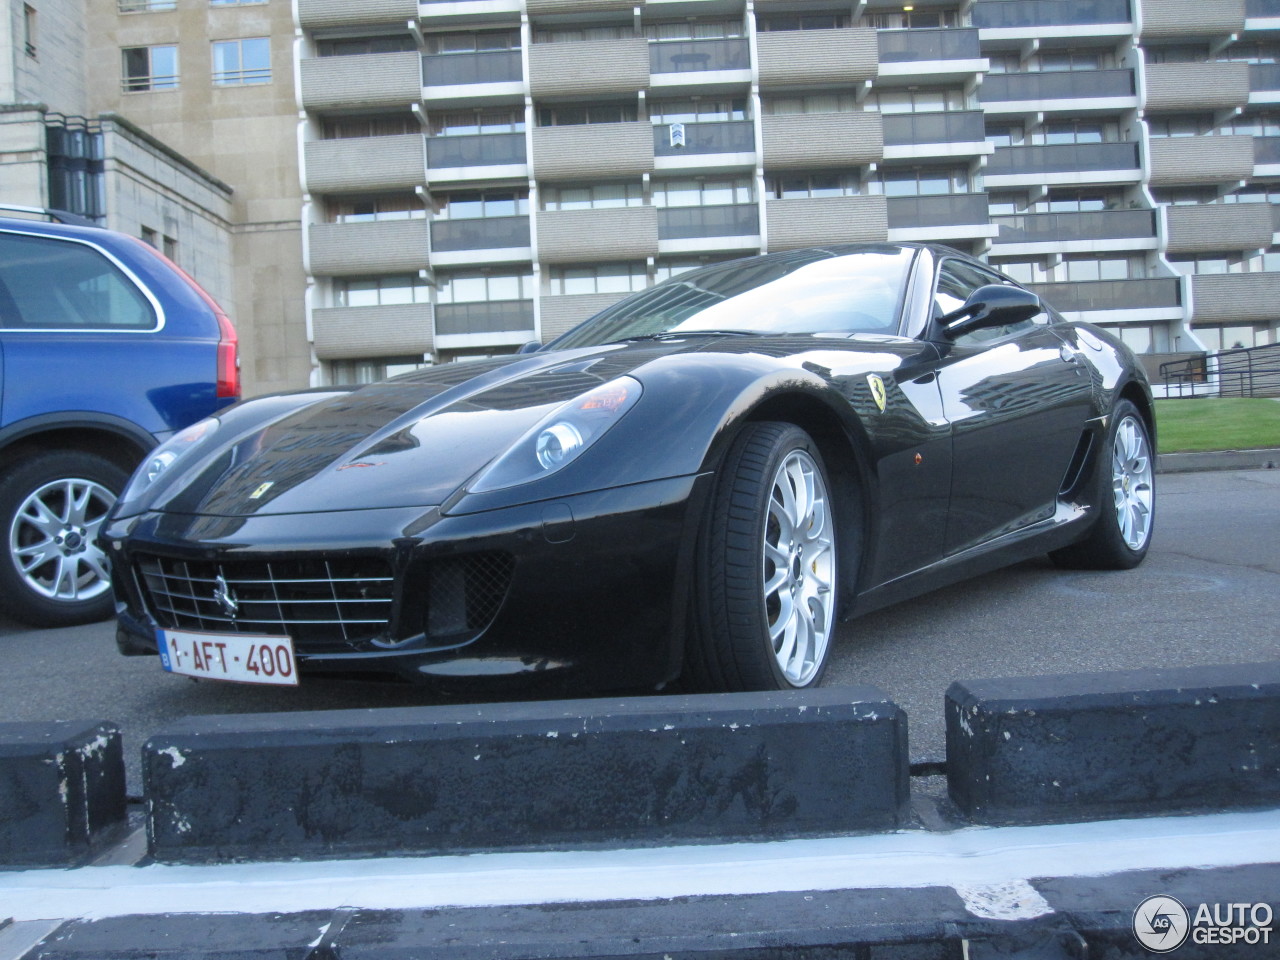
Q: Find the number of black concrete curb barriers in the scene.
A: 3